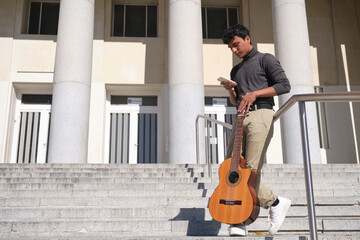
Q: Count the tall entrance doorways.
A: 3